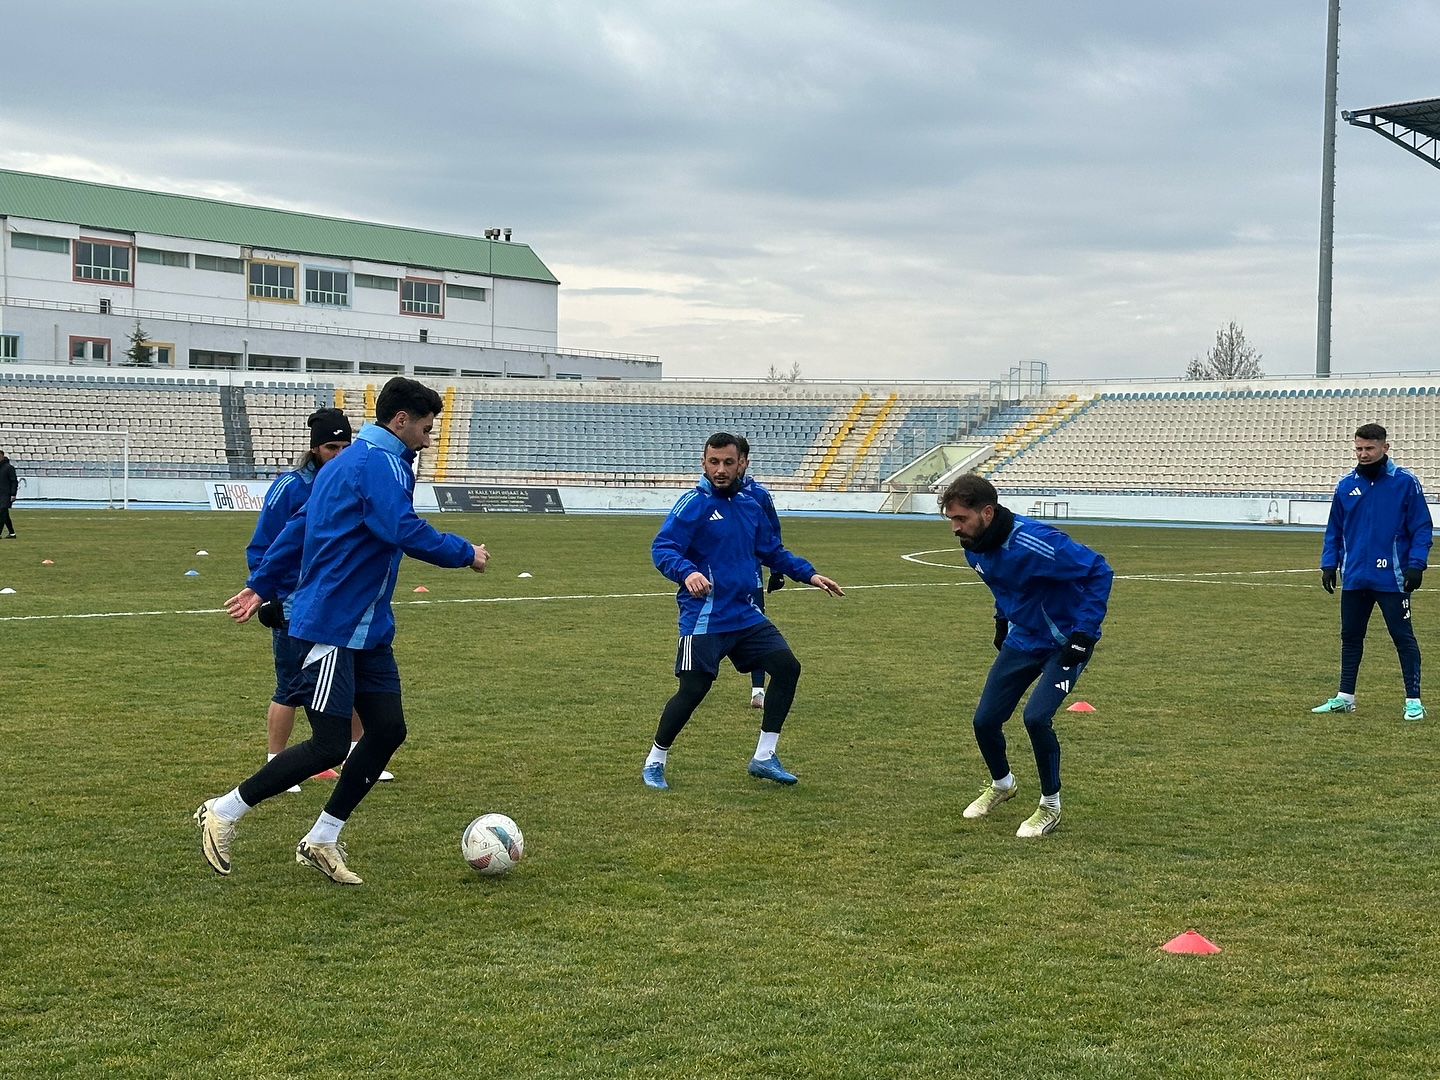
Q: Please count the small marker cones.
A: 9